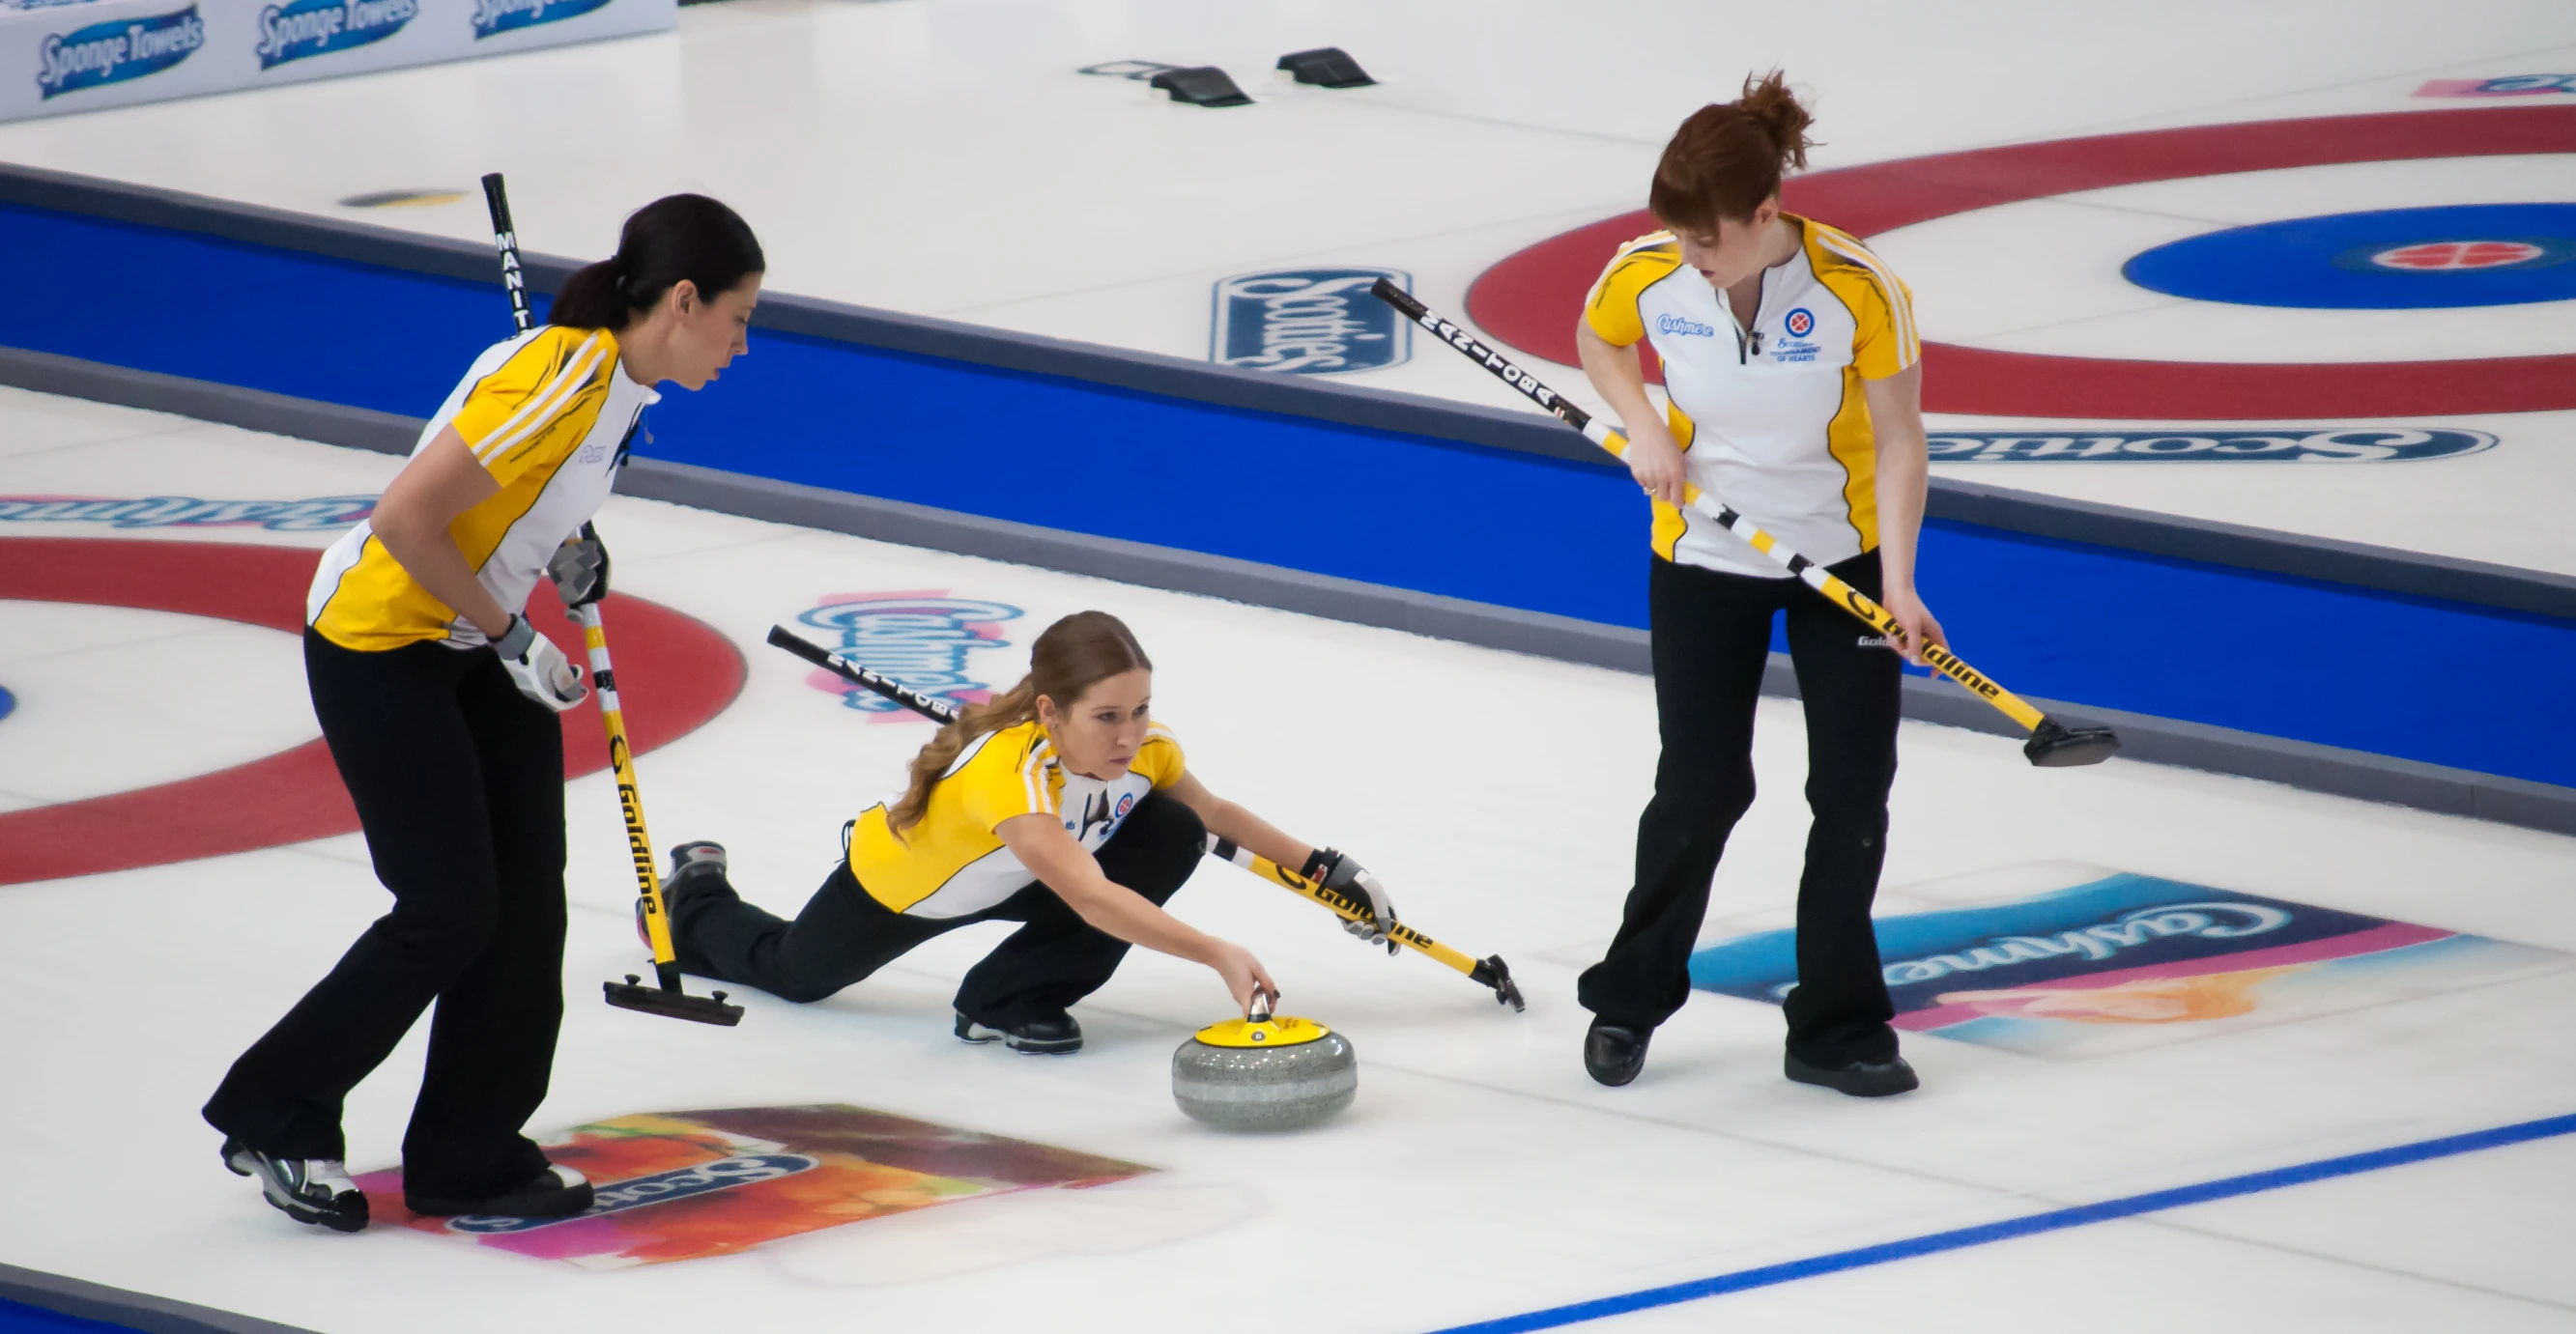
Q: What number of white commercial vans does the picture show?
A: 0